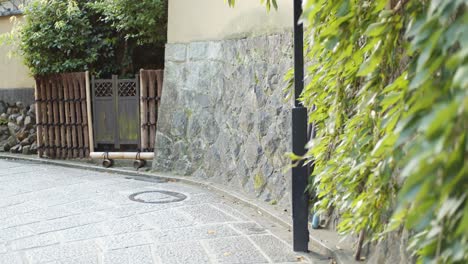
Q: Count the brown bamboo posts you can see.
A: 12